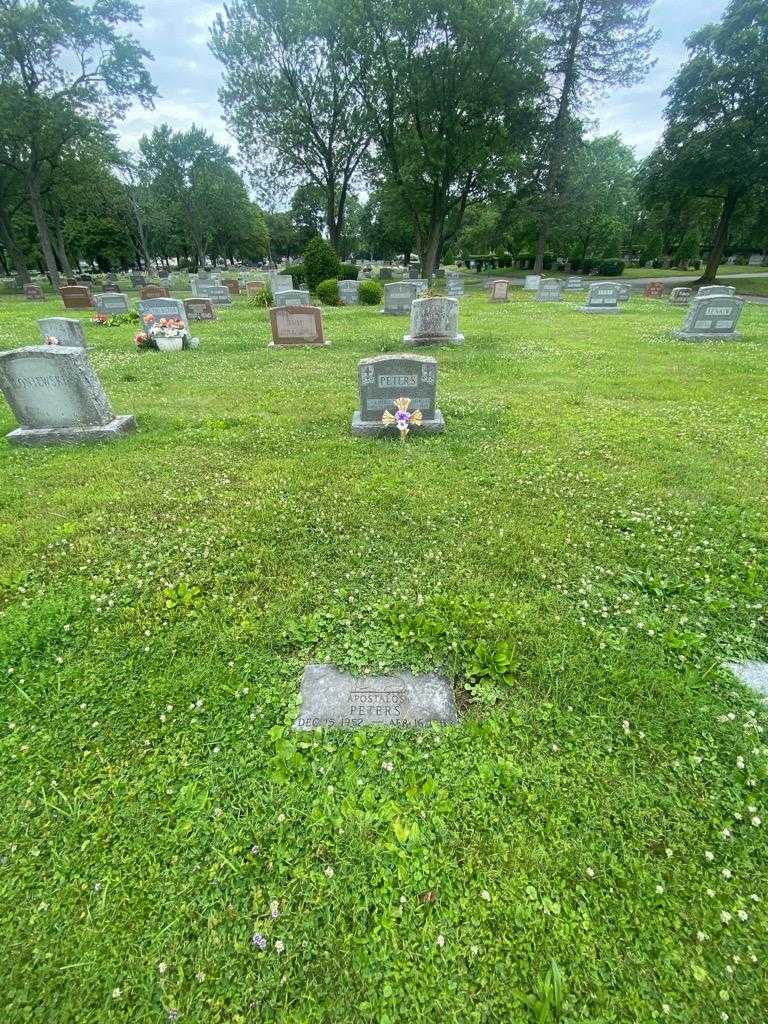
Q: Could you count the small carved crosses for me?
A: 2